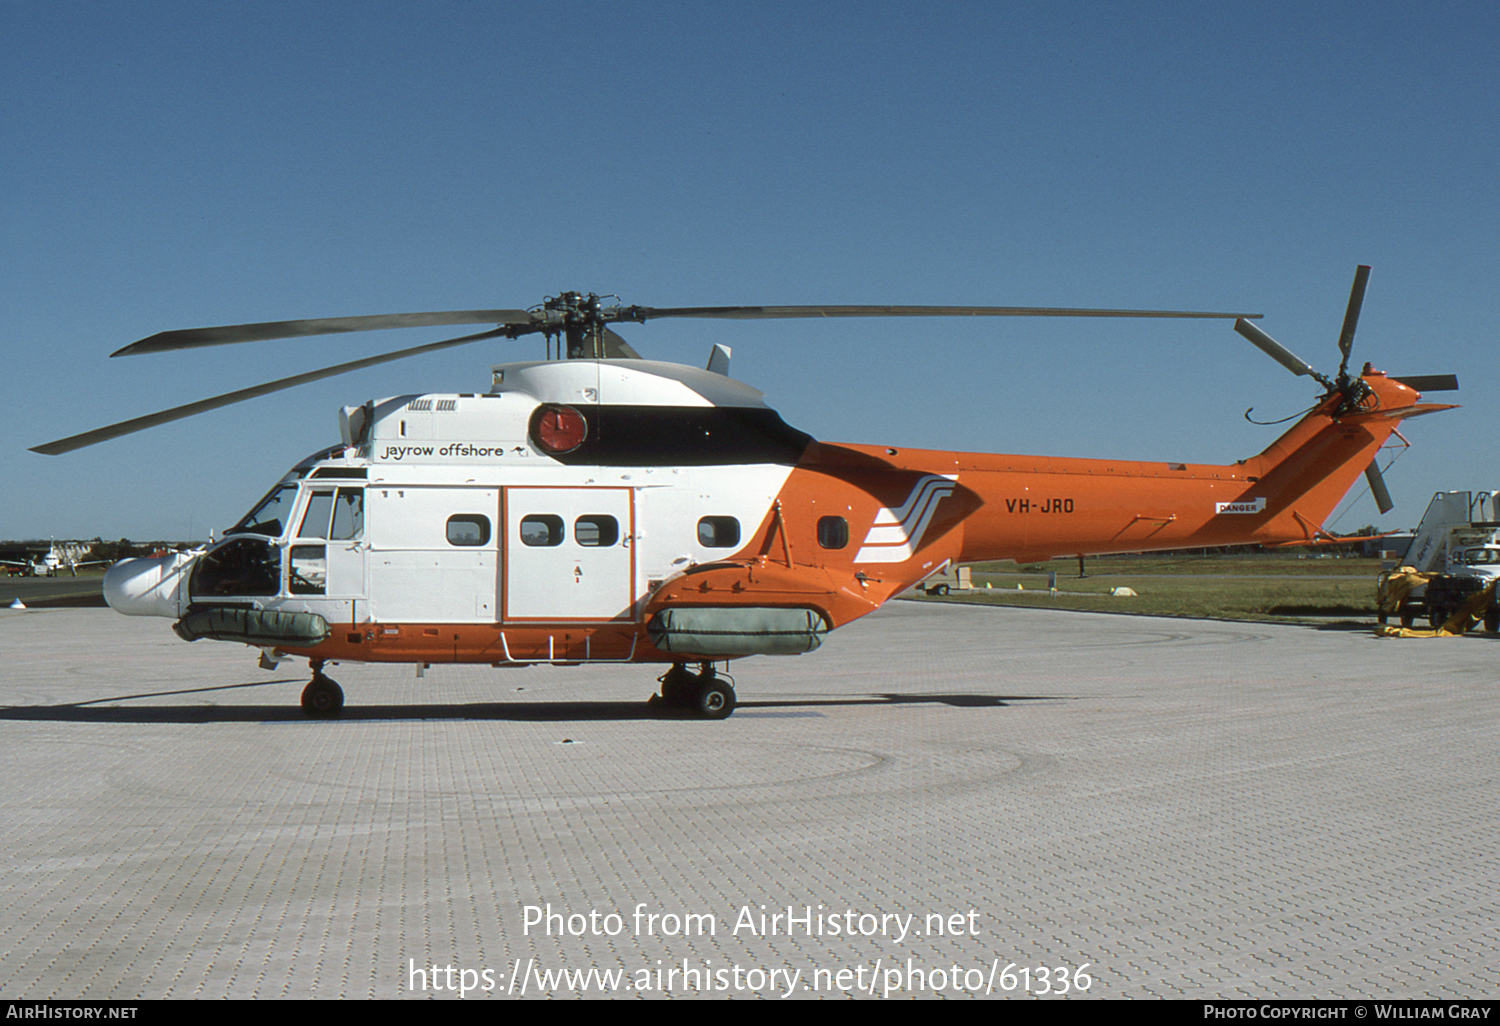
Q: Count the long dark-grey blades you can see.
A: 3